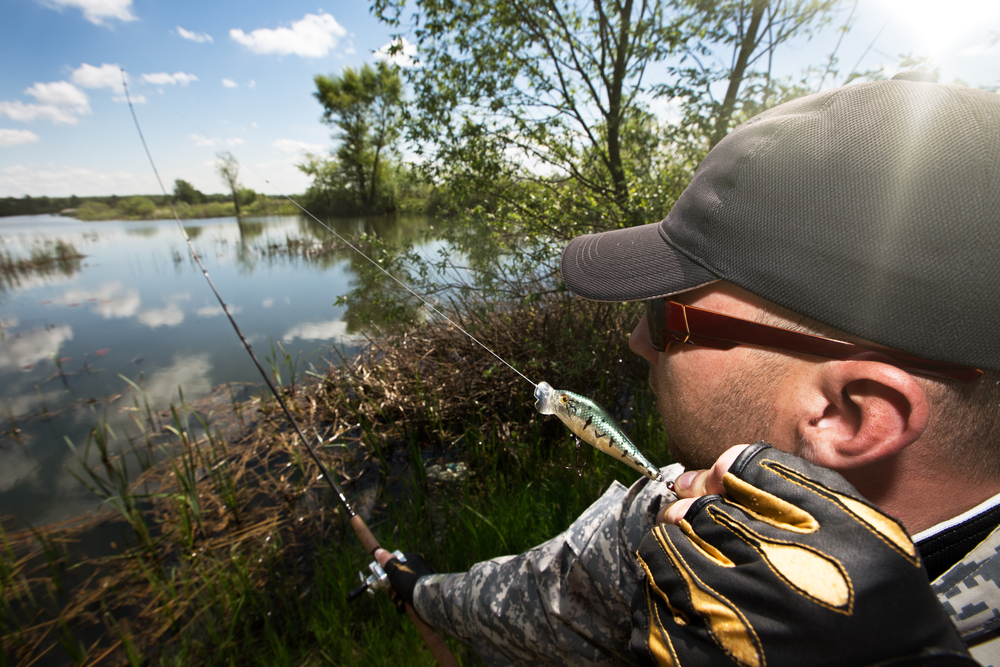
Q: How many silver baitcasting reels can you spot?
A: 1